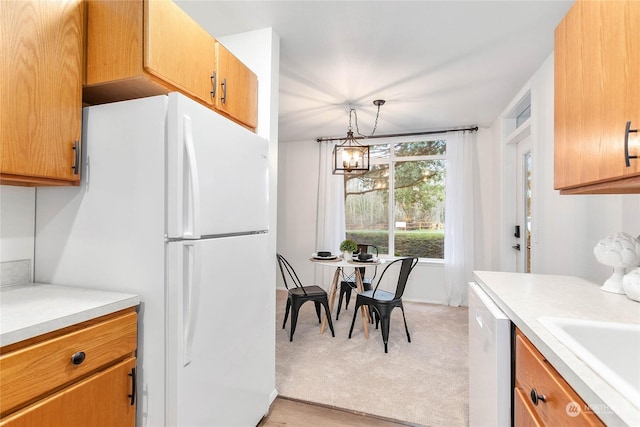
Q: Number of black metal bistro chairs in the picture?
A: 3